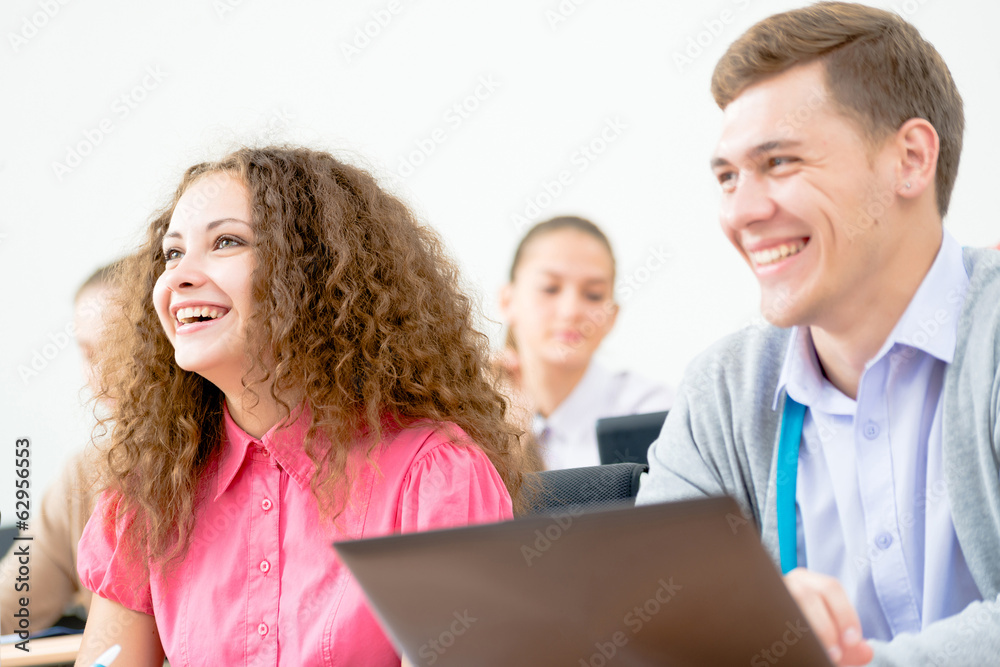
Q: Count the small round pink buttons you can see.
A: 4